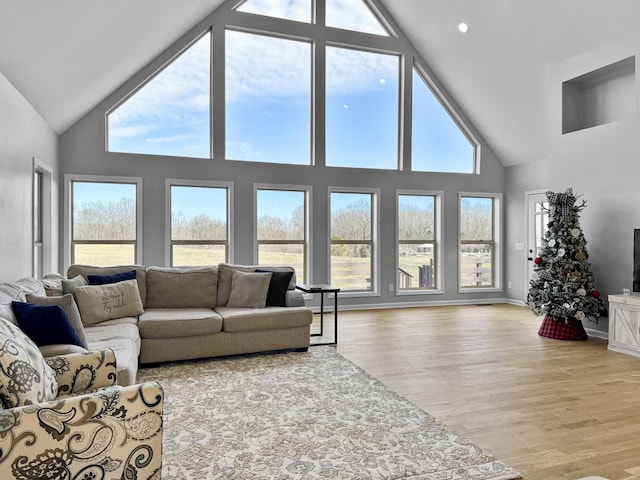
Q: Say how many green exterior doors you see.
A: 0